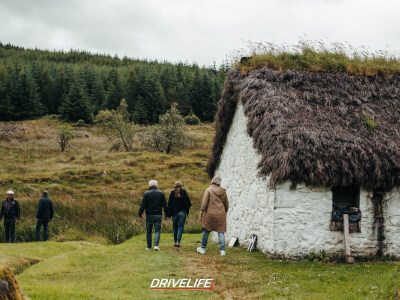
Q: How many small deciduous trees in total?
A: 3